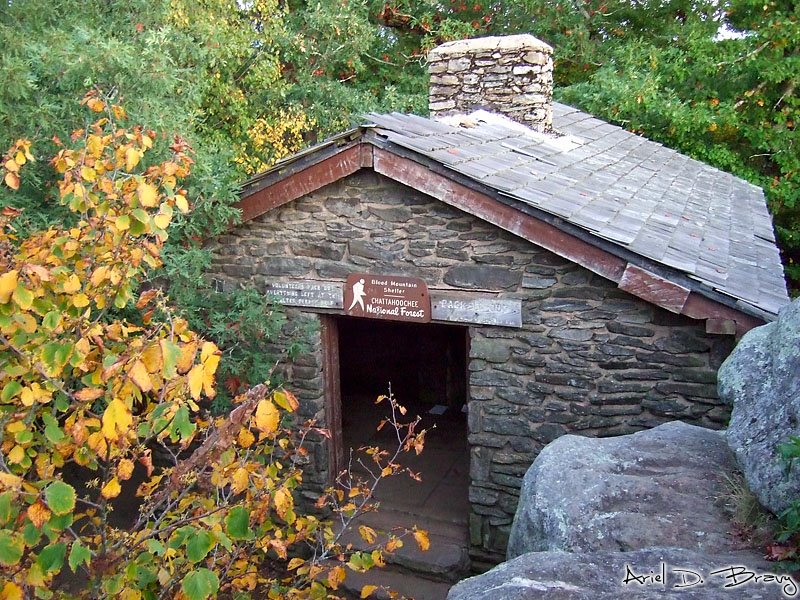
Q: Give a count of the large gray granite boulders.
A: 3